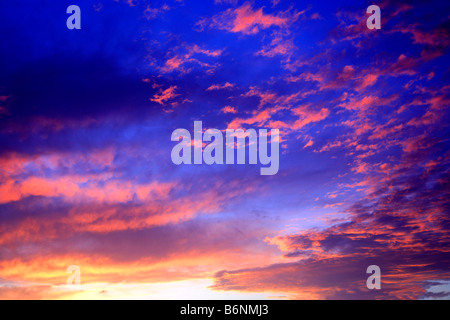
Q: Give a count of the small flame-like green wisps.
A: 0